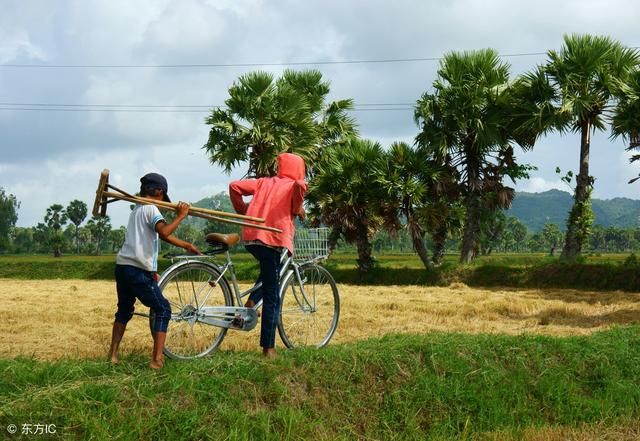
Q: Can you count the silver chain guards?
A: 1